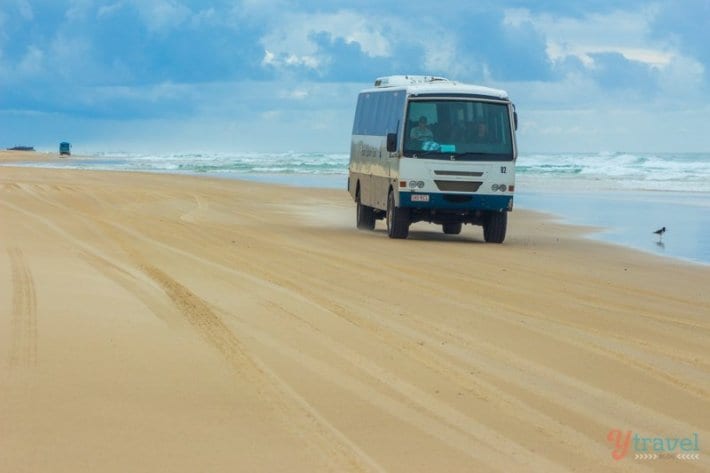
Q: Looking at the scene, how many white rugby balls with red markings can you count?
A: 0